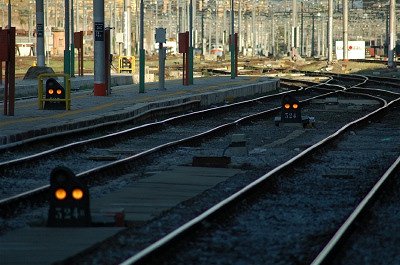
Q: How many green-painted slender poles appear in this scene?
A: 5